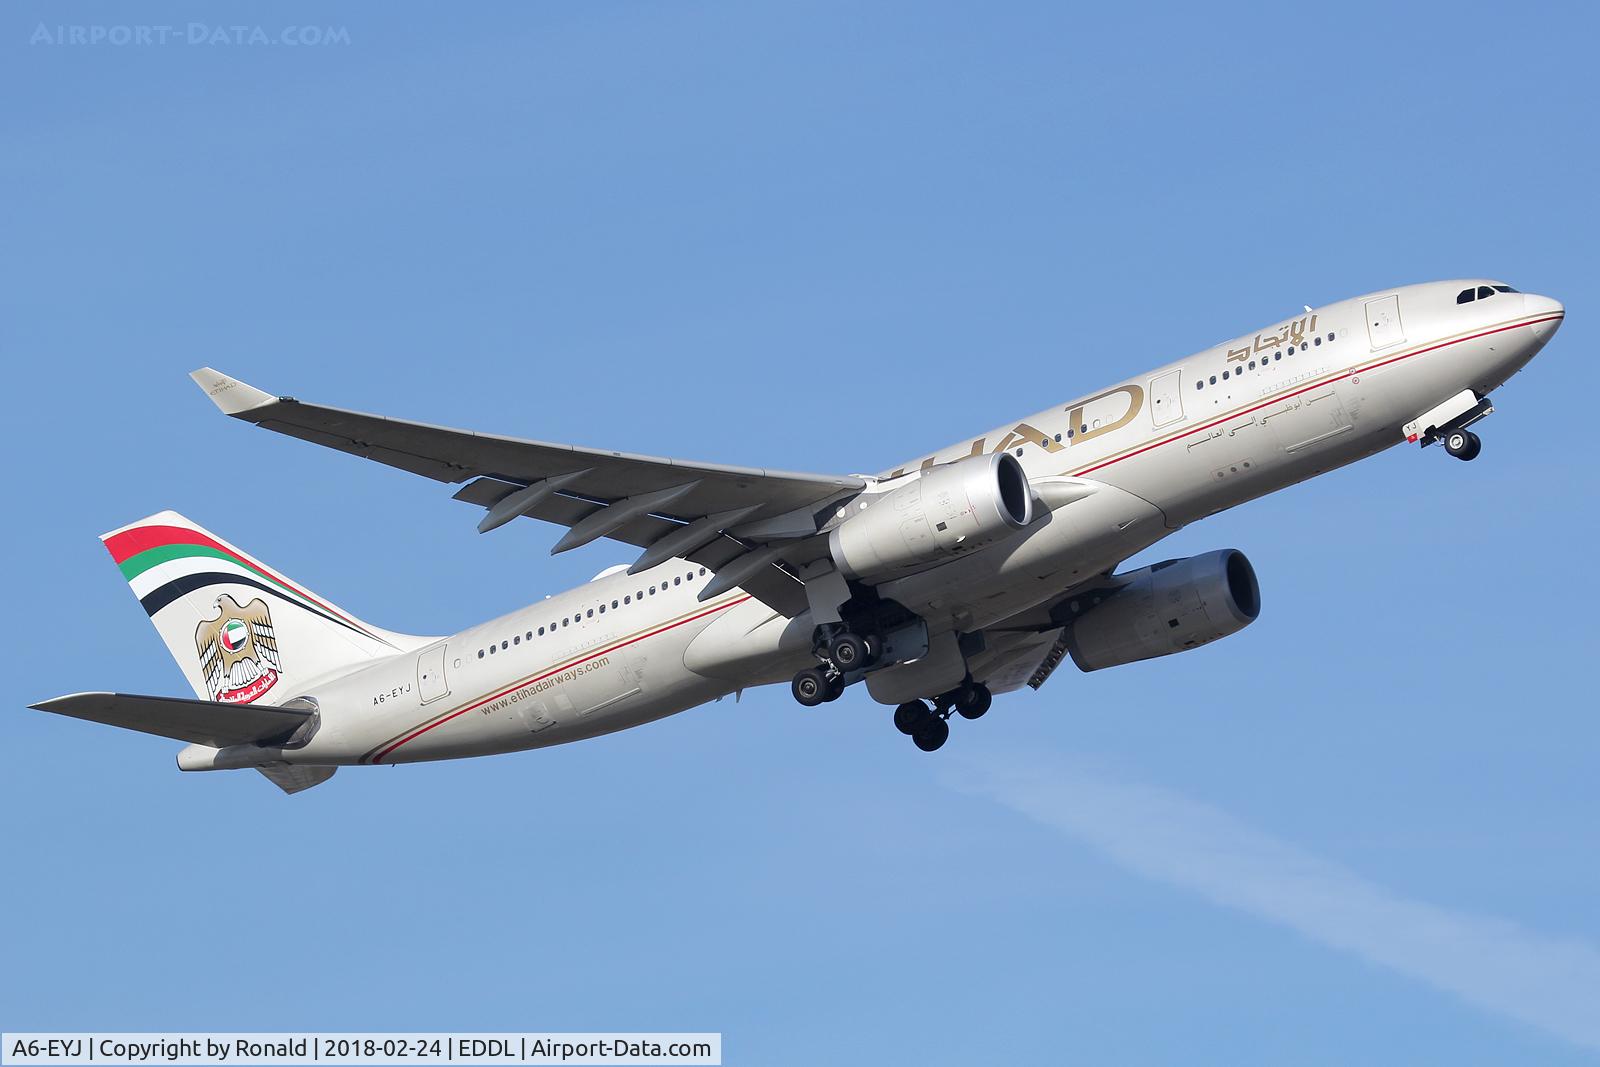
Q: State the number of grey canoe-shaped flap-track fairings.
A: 4